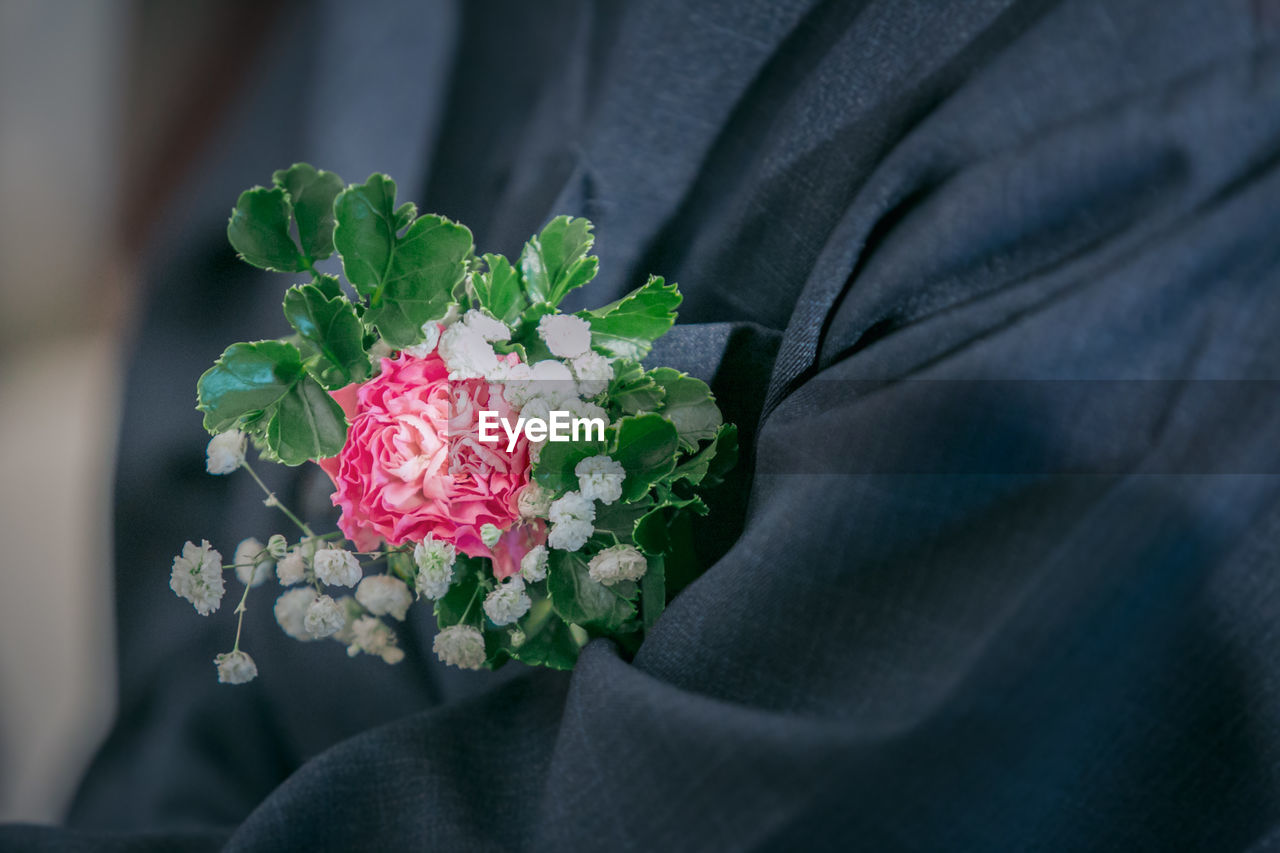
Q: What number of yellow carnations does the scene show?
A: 0